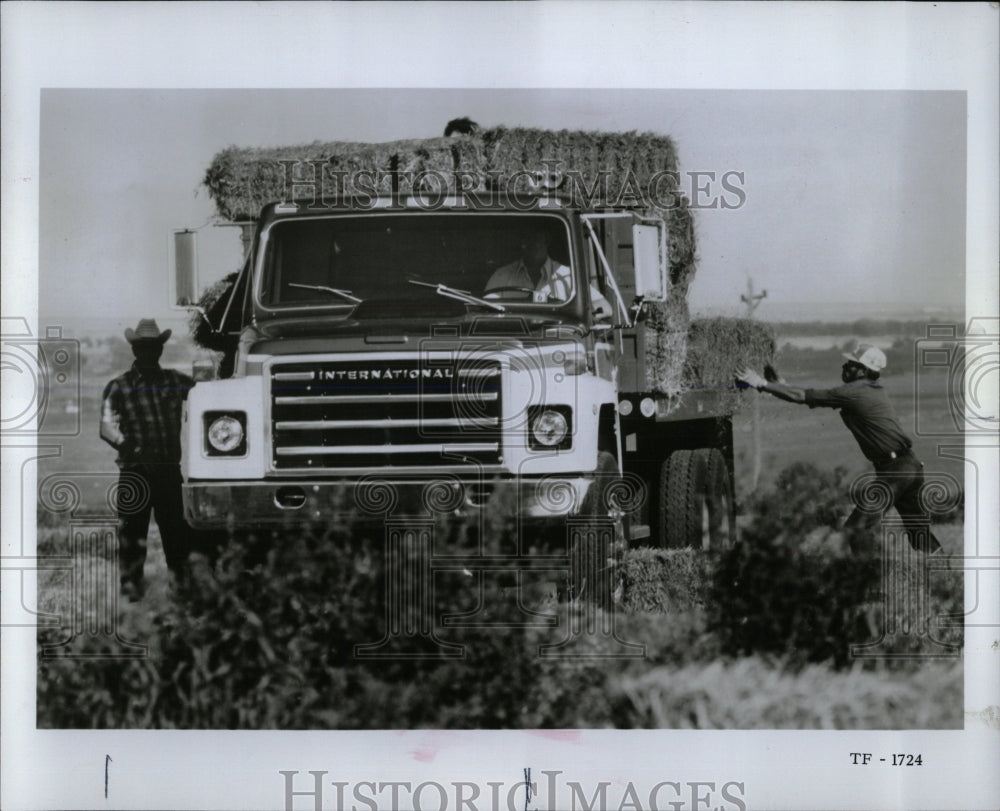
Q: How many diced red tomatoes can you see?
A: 0